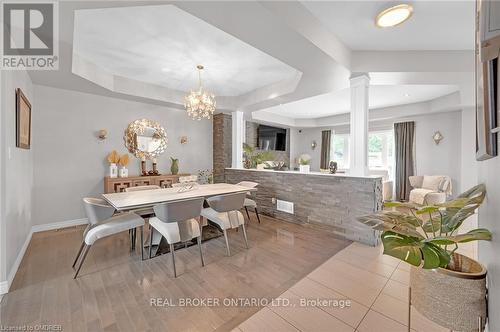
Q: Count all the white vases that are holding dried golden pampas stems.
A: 2